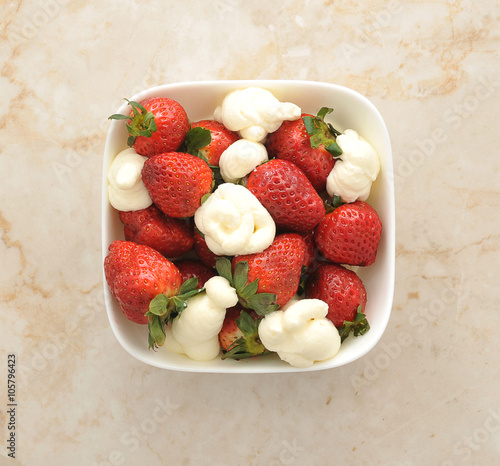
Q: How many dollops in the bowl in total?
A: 7